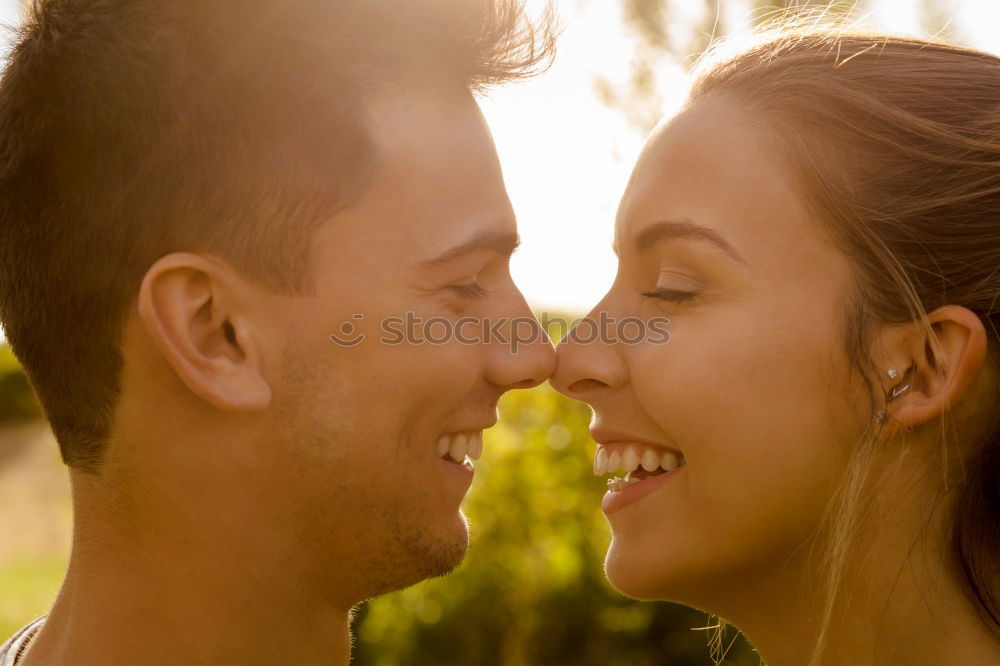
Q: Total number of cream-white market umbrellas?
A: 0